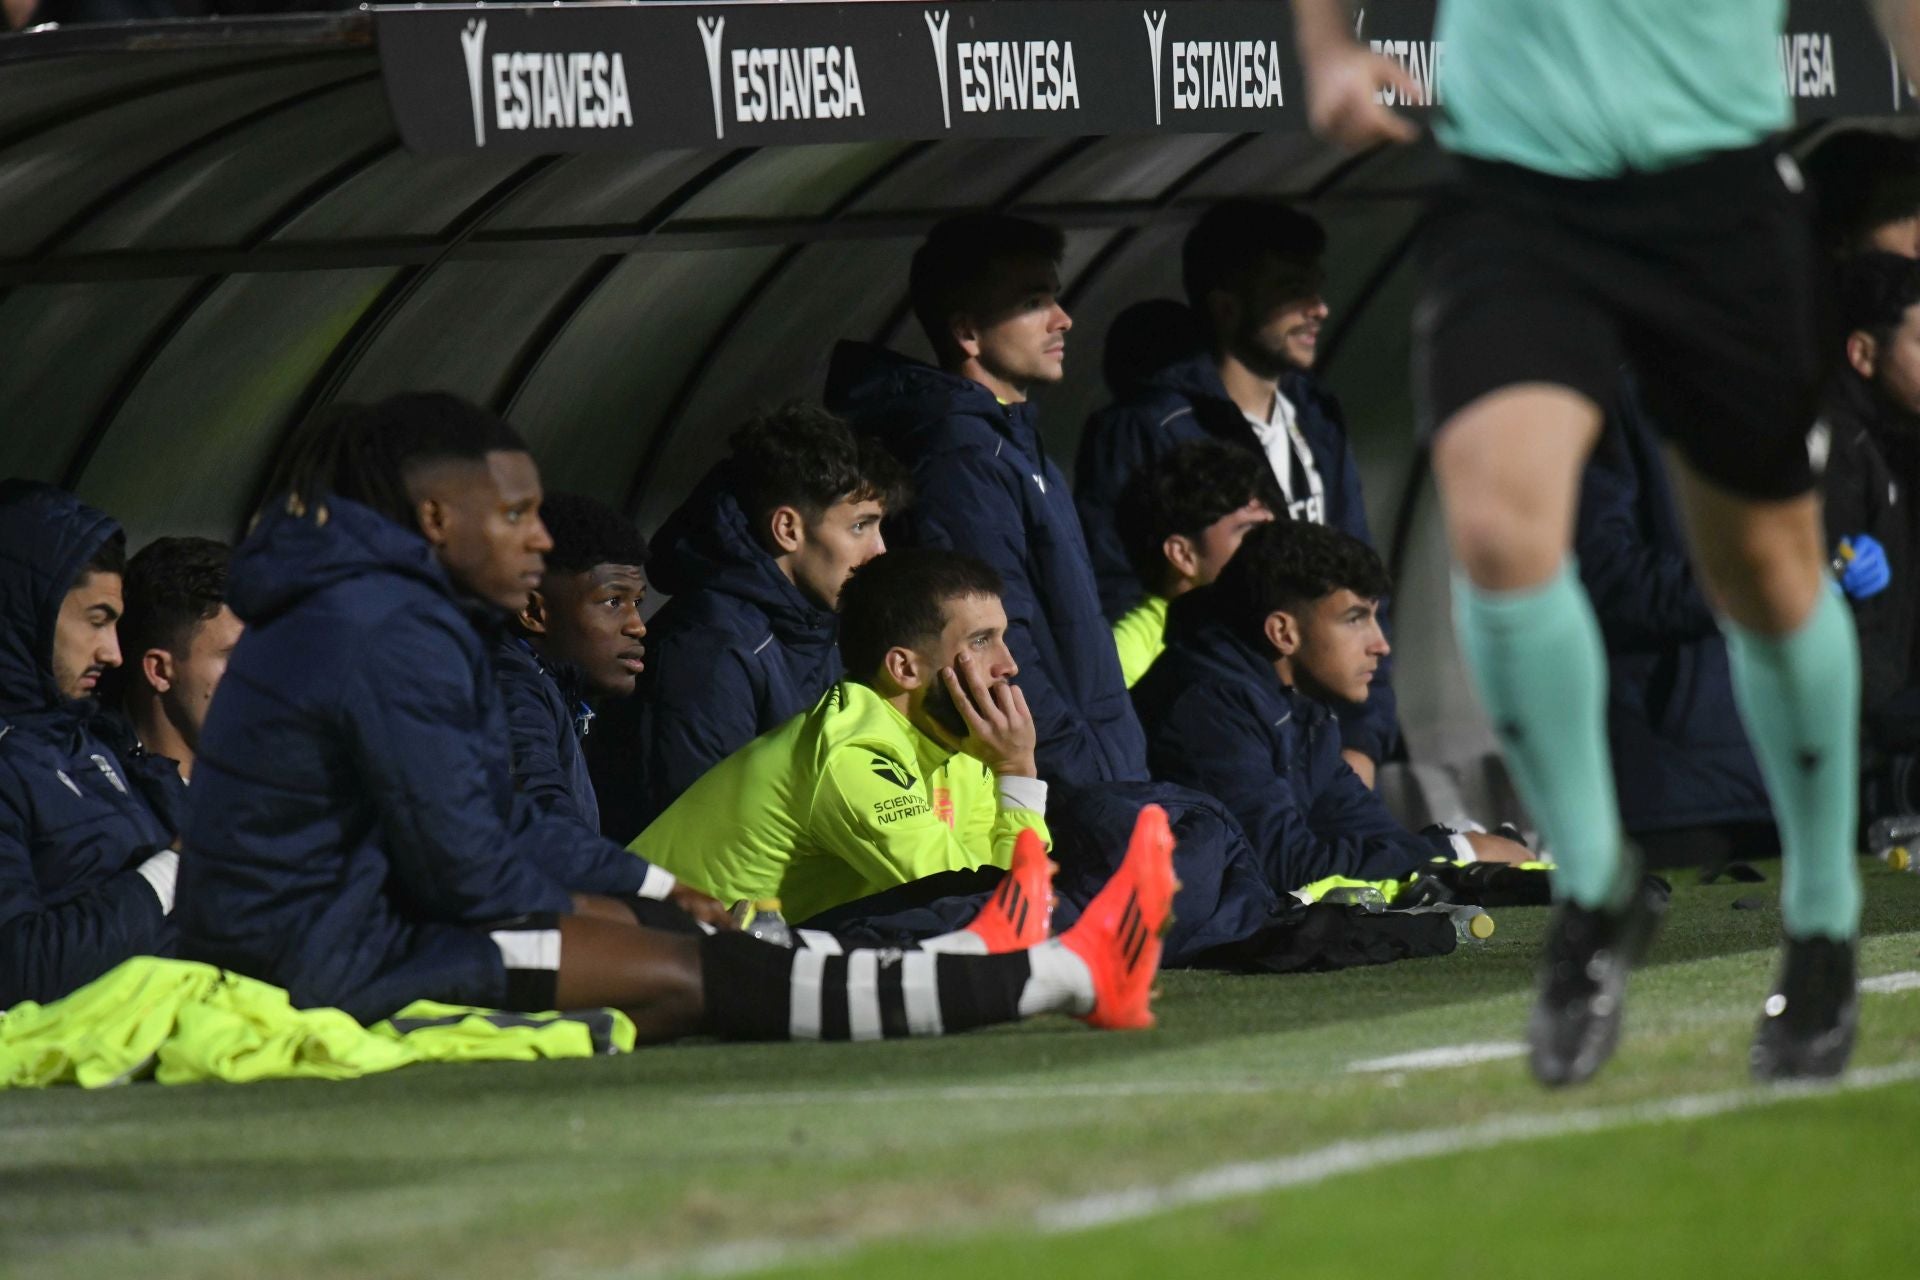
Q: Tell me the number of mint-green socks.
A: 2